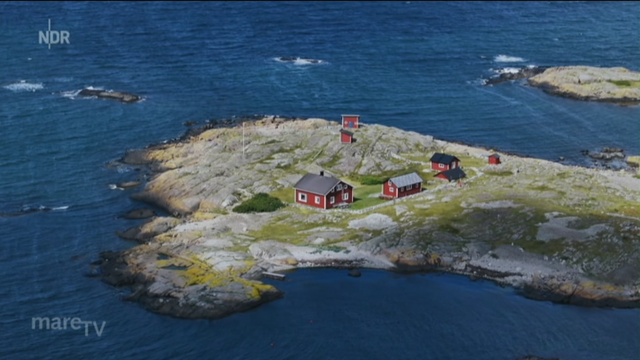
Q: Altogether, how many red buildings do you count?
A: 7